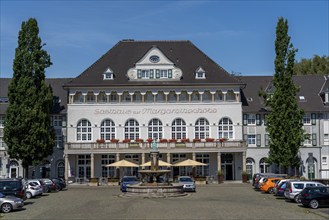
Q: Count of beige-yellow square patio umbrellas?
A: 3